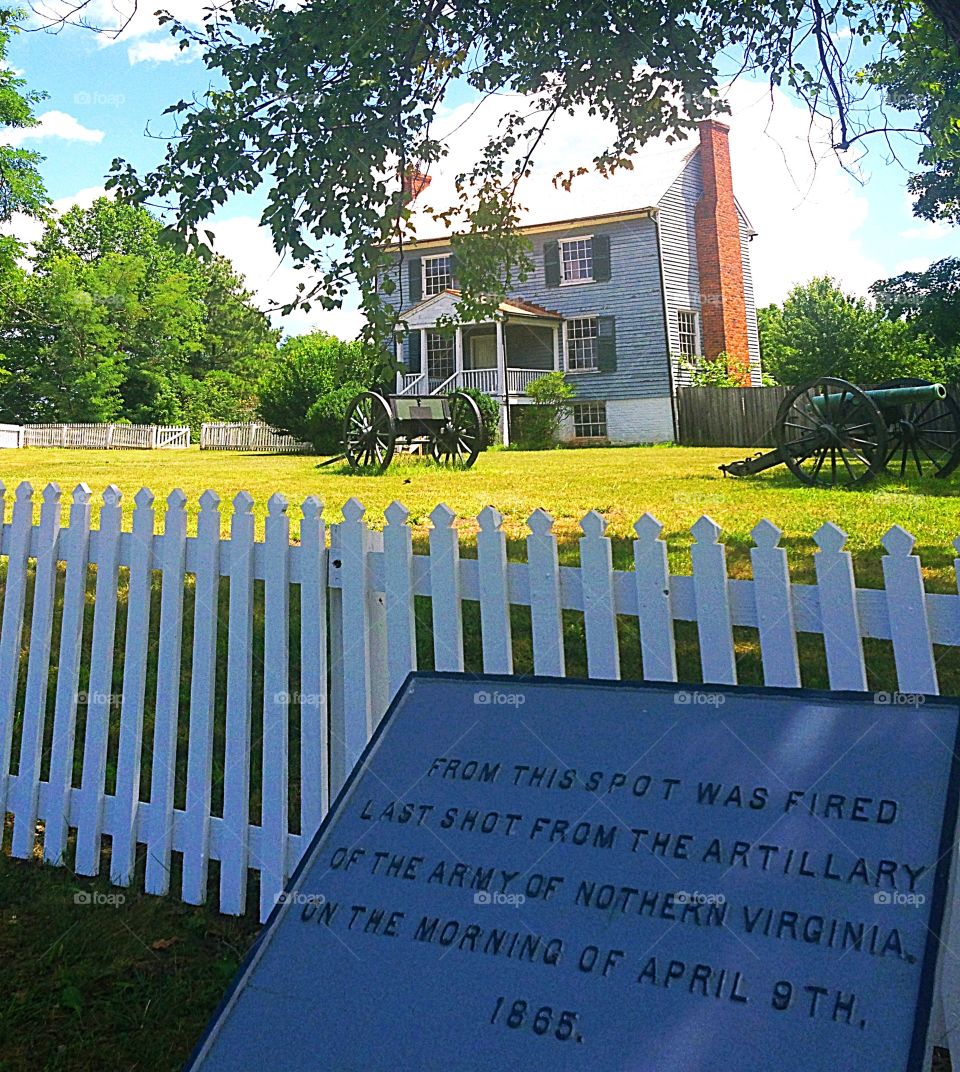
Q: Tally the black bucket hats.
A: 0